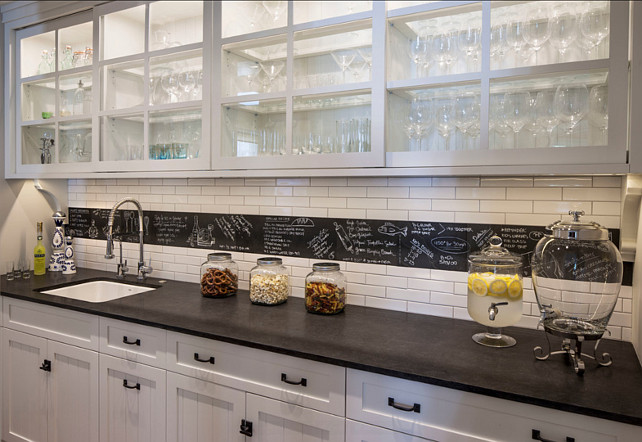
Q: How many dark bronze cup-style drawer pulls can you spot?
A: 6